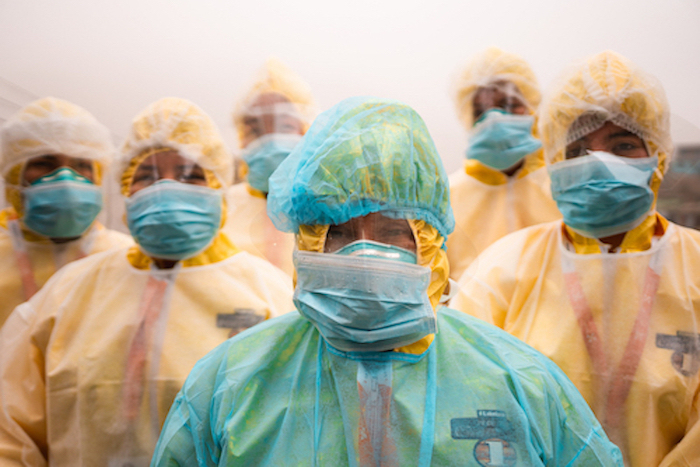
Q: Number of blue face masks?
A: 6